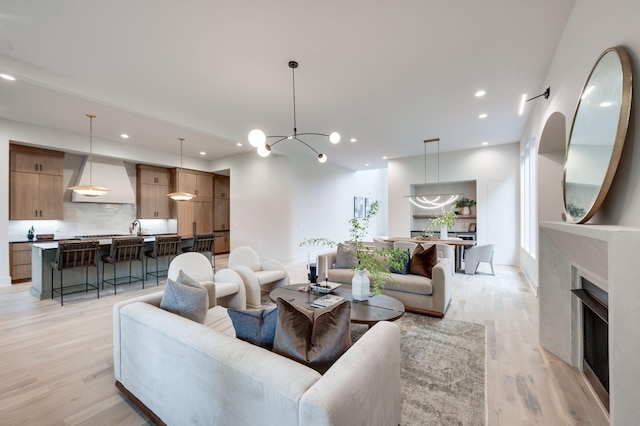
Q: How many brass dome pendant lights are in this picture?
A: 2